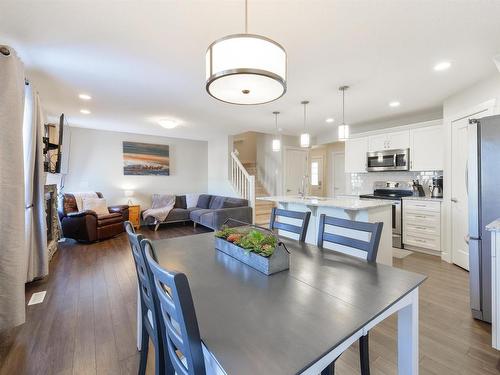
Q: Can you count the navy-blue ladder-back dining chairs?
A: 4